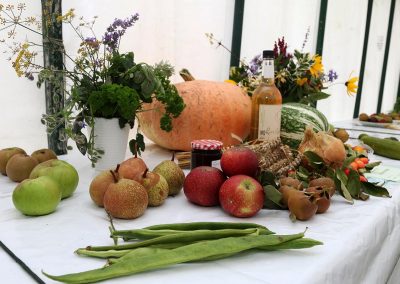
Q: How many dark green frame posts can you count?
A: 5